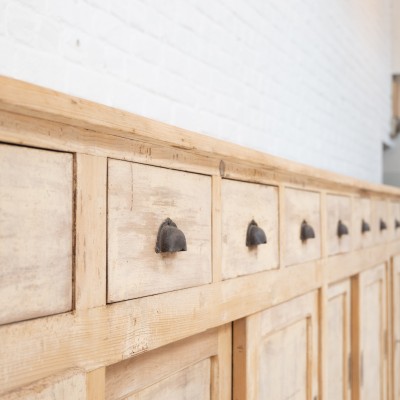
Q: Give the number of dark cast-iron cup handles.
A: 7